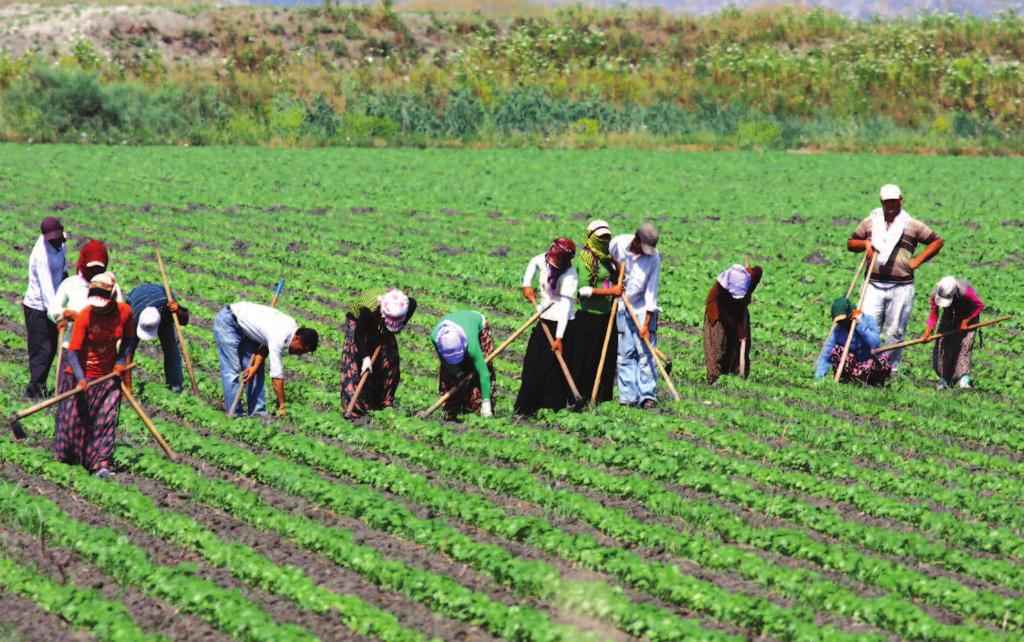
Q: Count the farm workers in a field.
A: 14